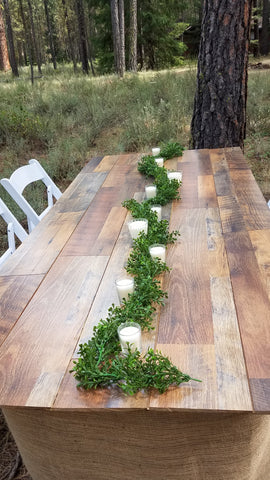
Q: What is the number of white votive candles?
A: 9